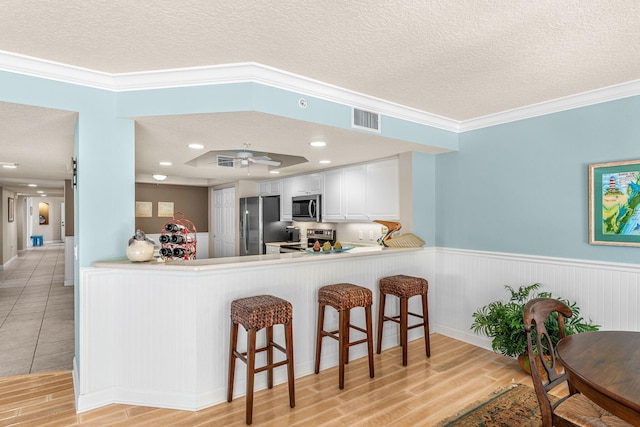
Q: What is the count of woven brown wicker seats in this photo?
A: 3